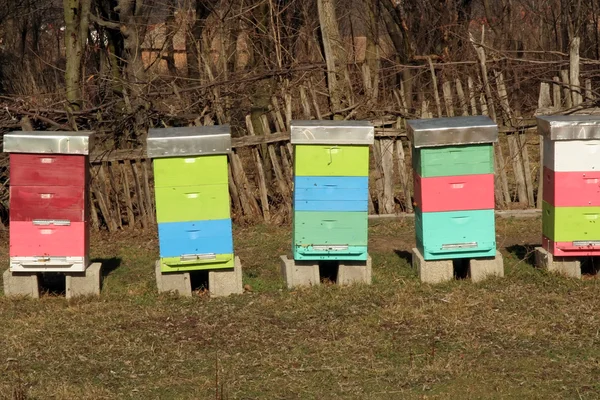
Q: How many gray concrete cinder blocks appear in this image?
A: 9